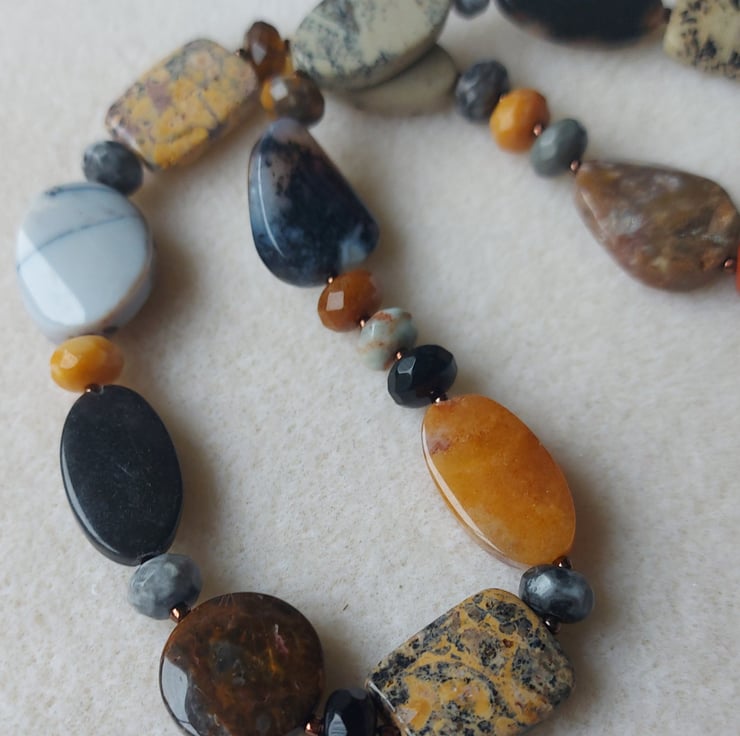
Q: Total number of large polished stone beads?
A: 12